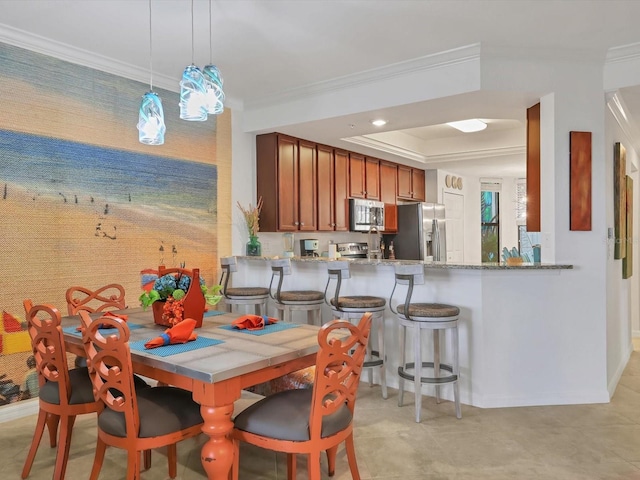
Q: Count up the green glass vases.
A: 1